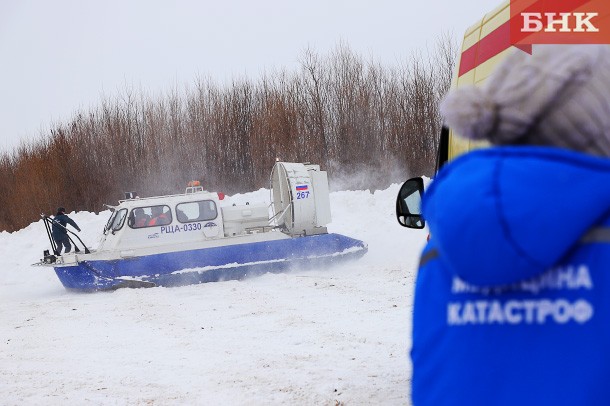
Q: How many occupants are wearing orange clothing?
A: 2